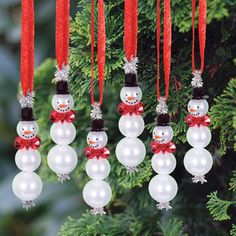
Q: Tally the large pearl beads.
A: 6